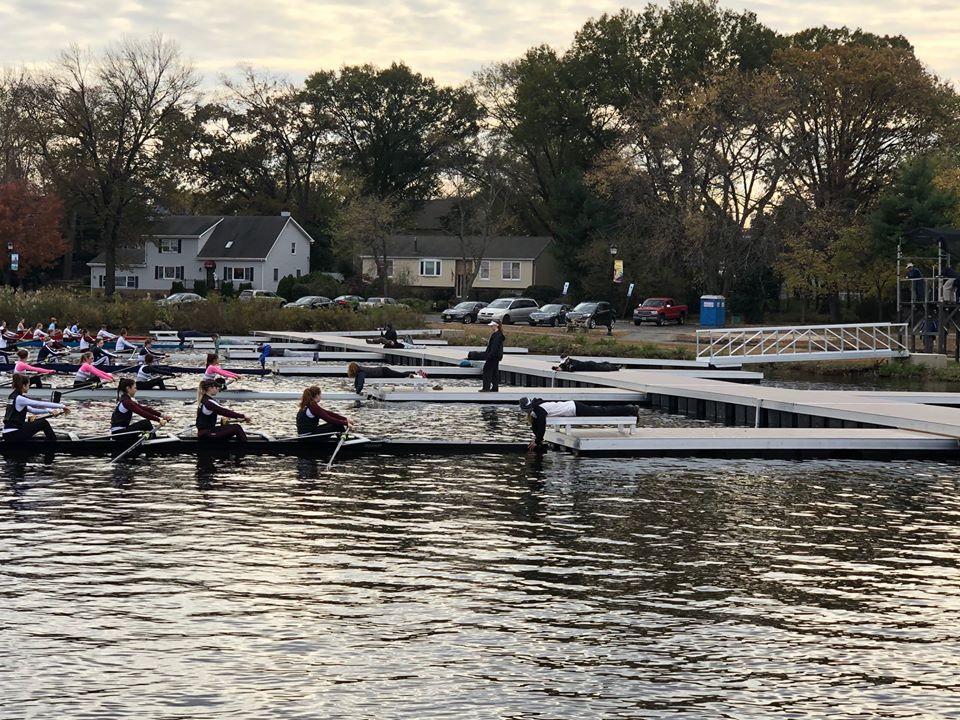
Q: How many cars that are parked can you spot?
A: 10